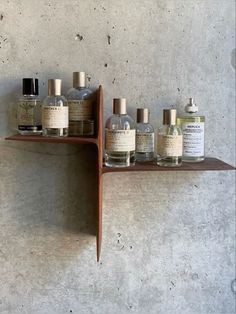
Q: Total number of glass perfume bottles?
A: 7